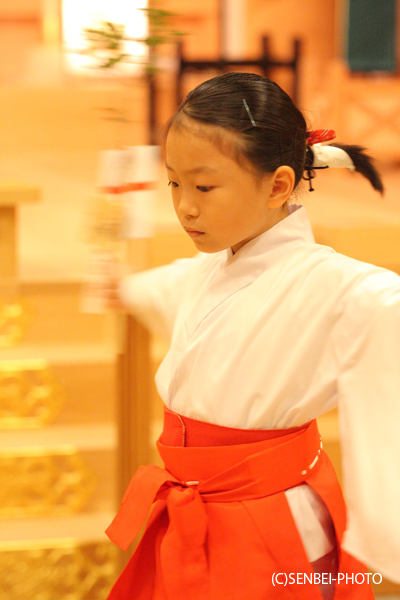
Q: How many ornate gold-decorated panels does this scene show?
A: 4